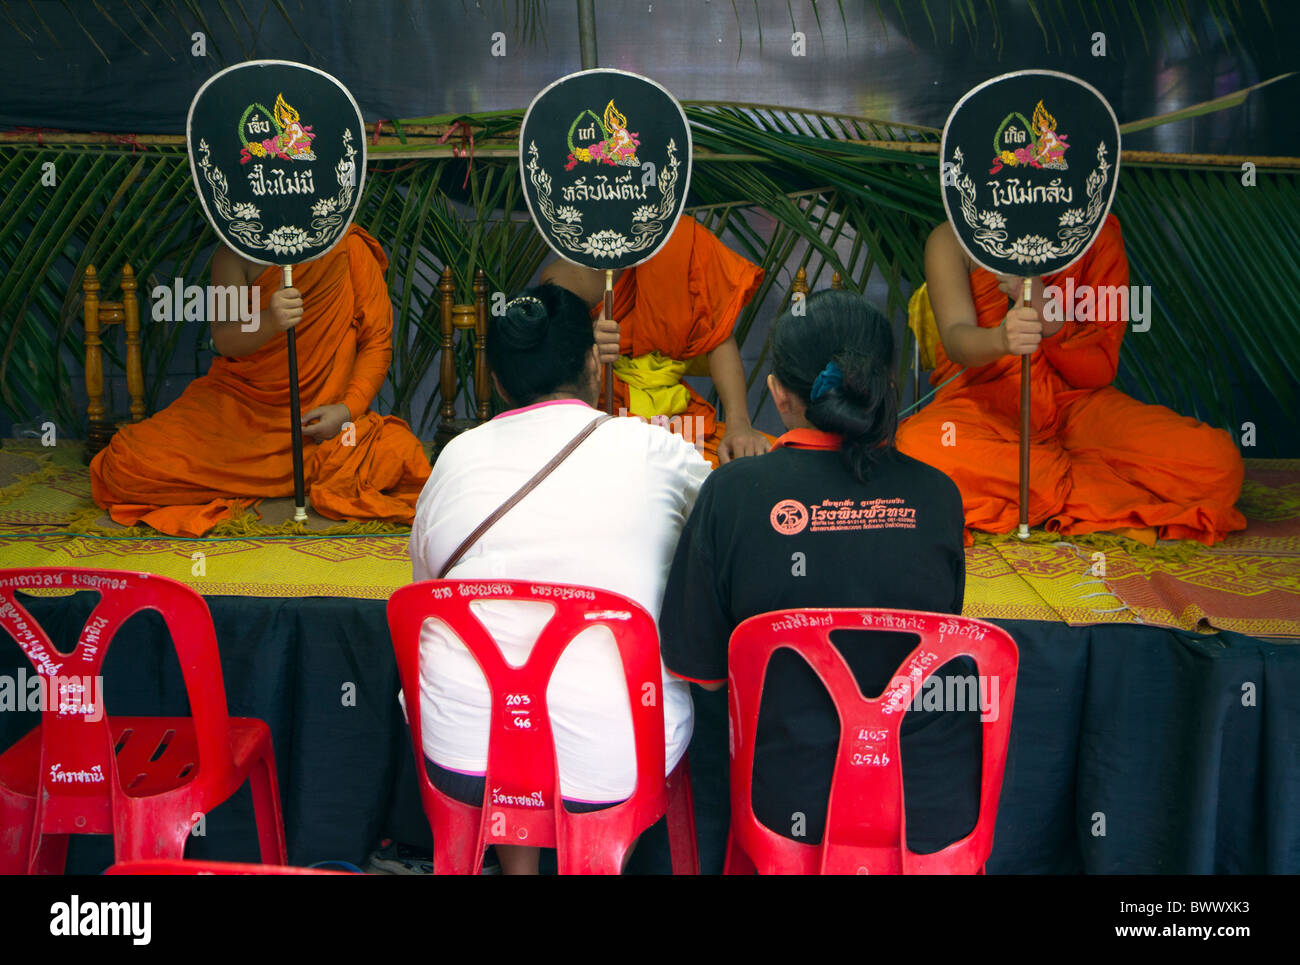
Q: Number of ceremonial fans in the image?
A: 3